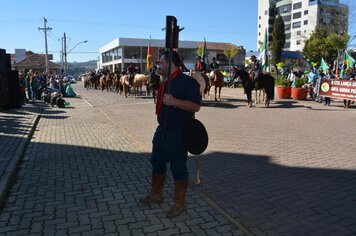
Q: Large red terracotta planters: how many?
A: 2